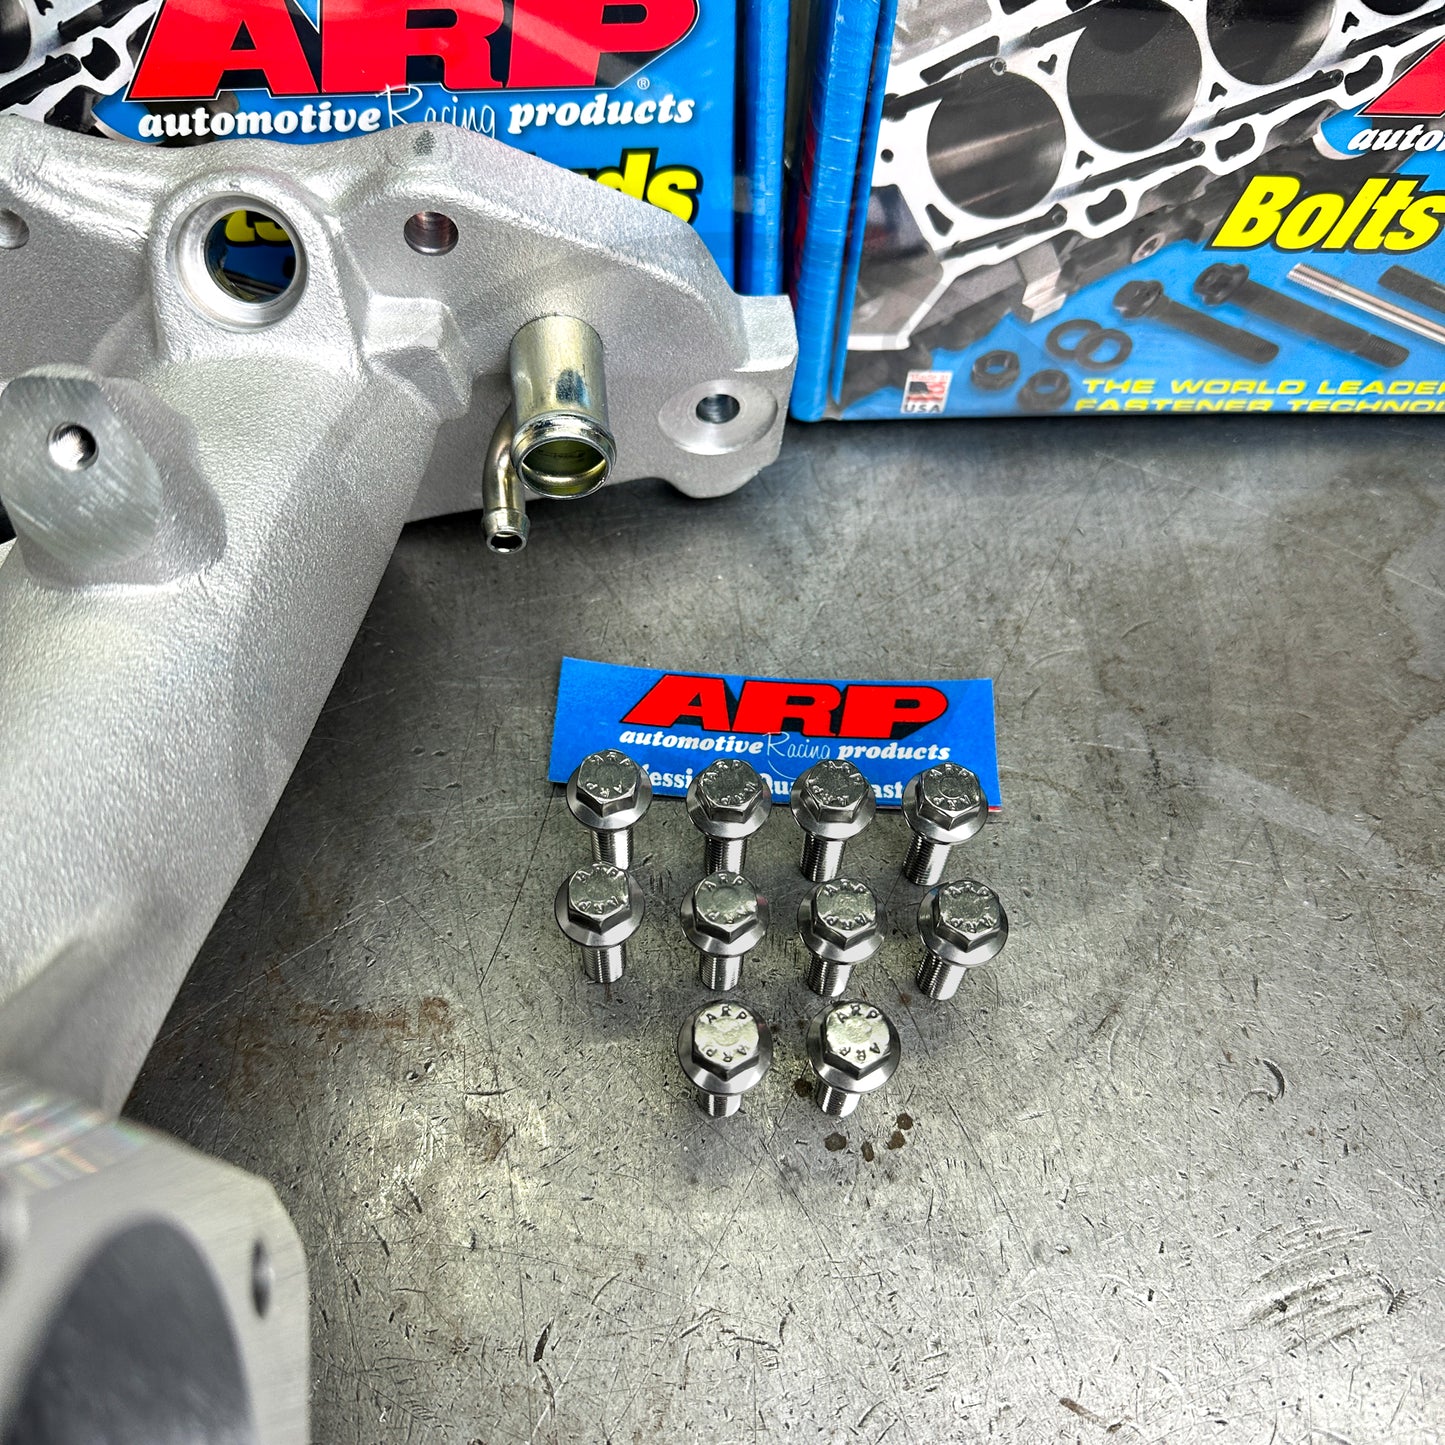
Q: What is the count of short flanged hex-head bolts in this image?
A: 10